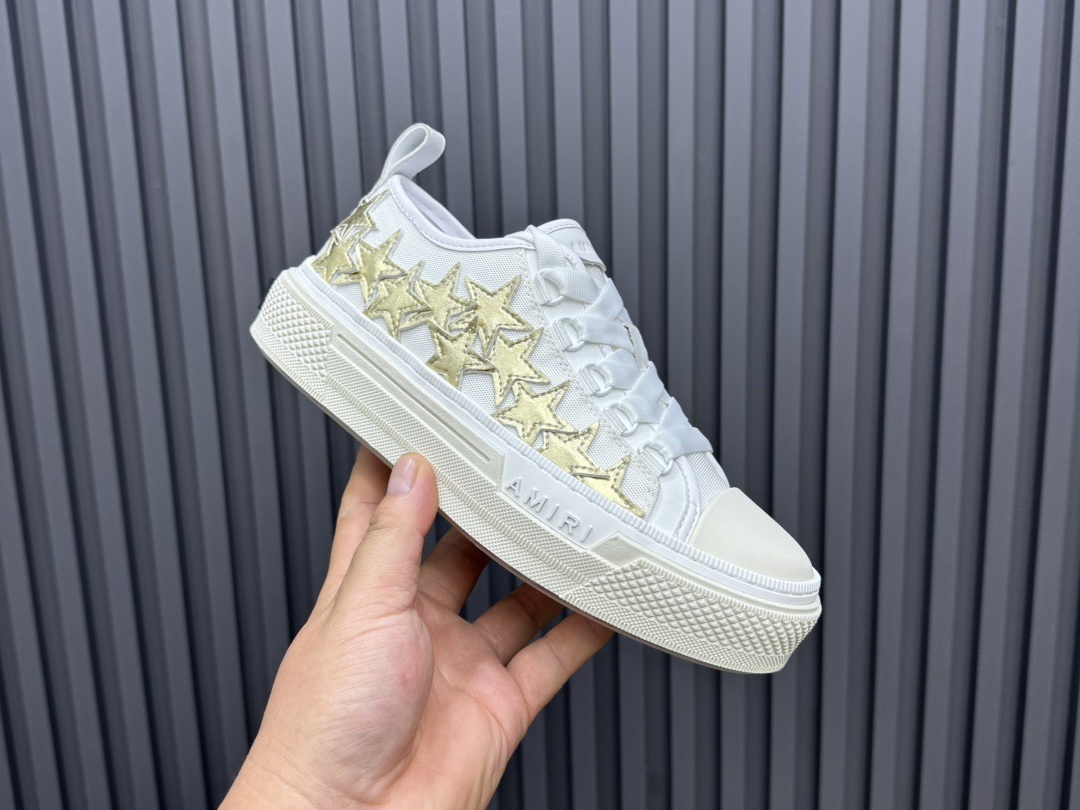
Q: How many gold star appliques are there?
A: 11